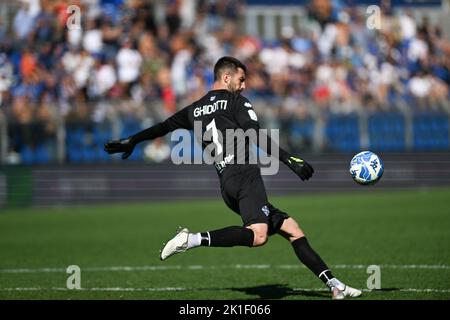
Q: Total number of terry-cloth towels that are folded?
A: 0